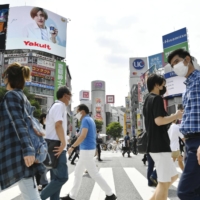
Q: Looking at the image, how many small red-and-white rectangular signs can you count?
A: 2